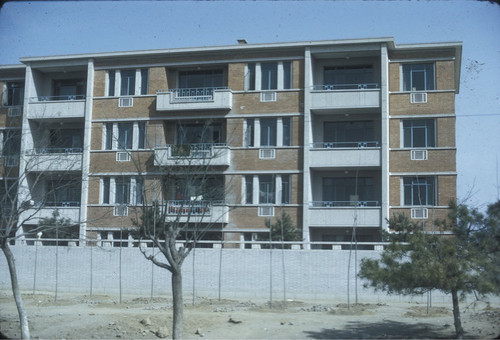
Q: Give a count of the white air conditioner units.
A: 11